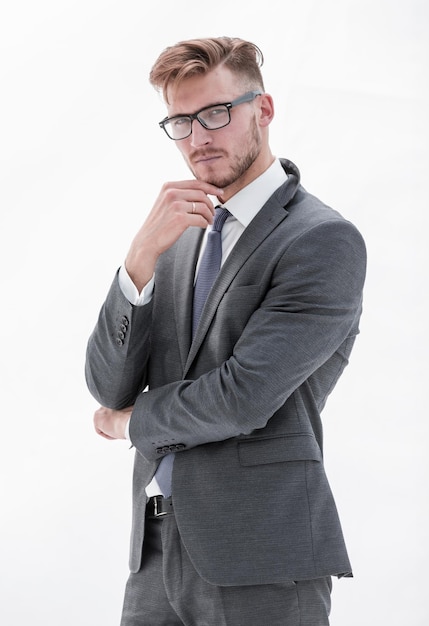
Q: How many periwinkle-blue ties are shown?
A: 1